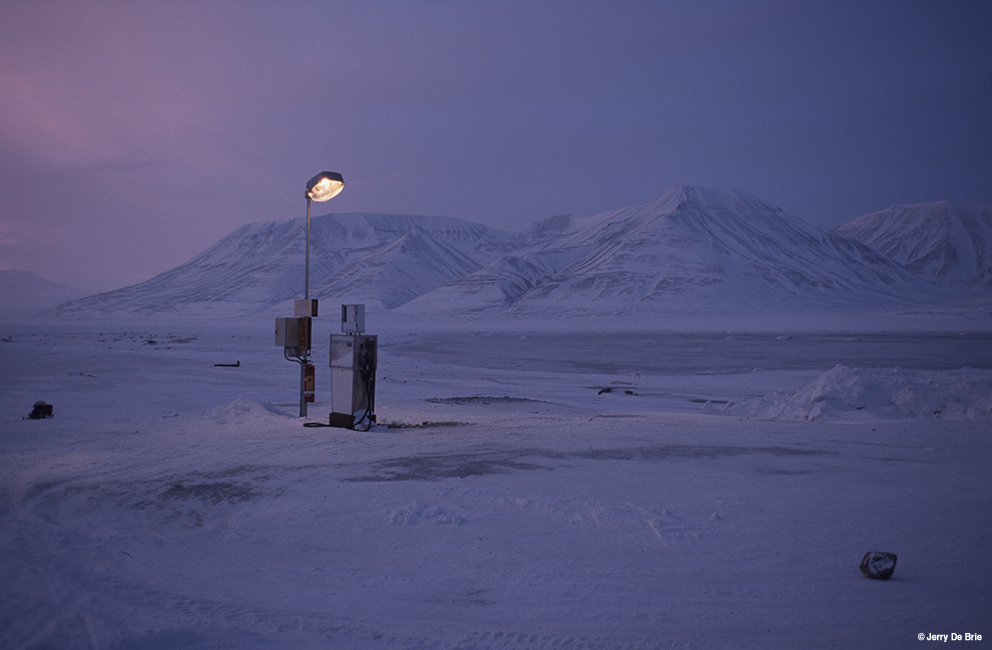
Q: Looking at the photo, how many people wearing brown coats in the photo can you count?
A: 0